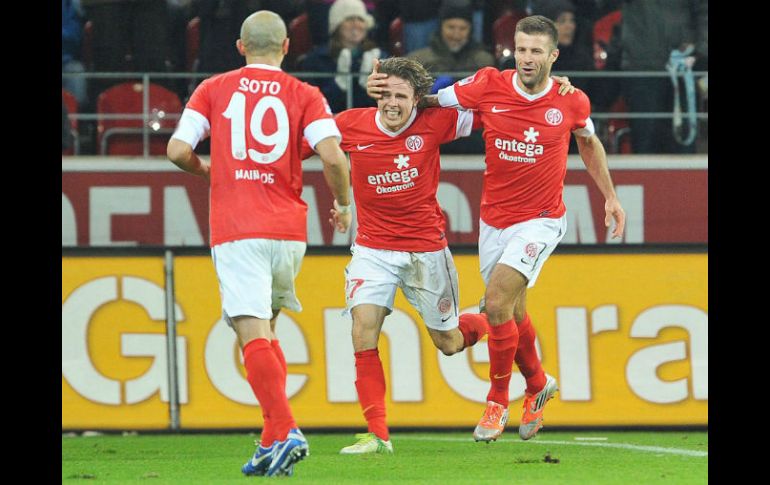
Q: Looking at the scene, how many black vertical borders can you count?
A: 2